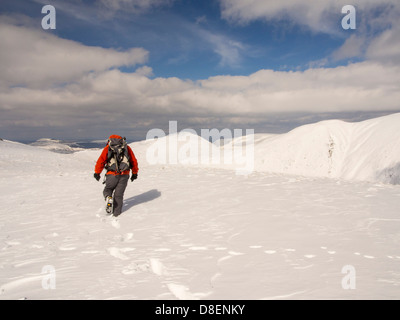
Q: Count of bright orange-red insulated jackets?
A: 1